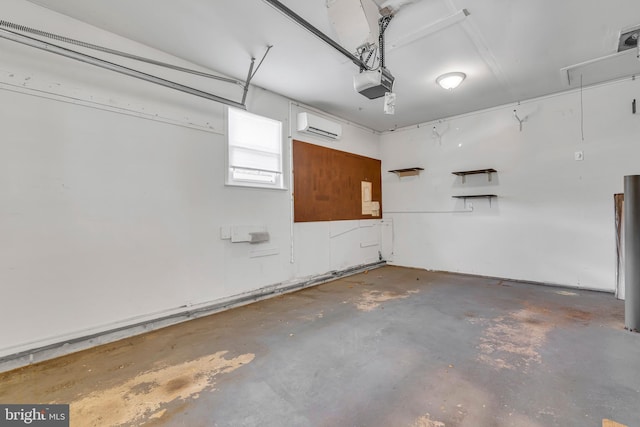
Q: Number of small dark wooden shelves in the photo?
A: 3